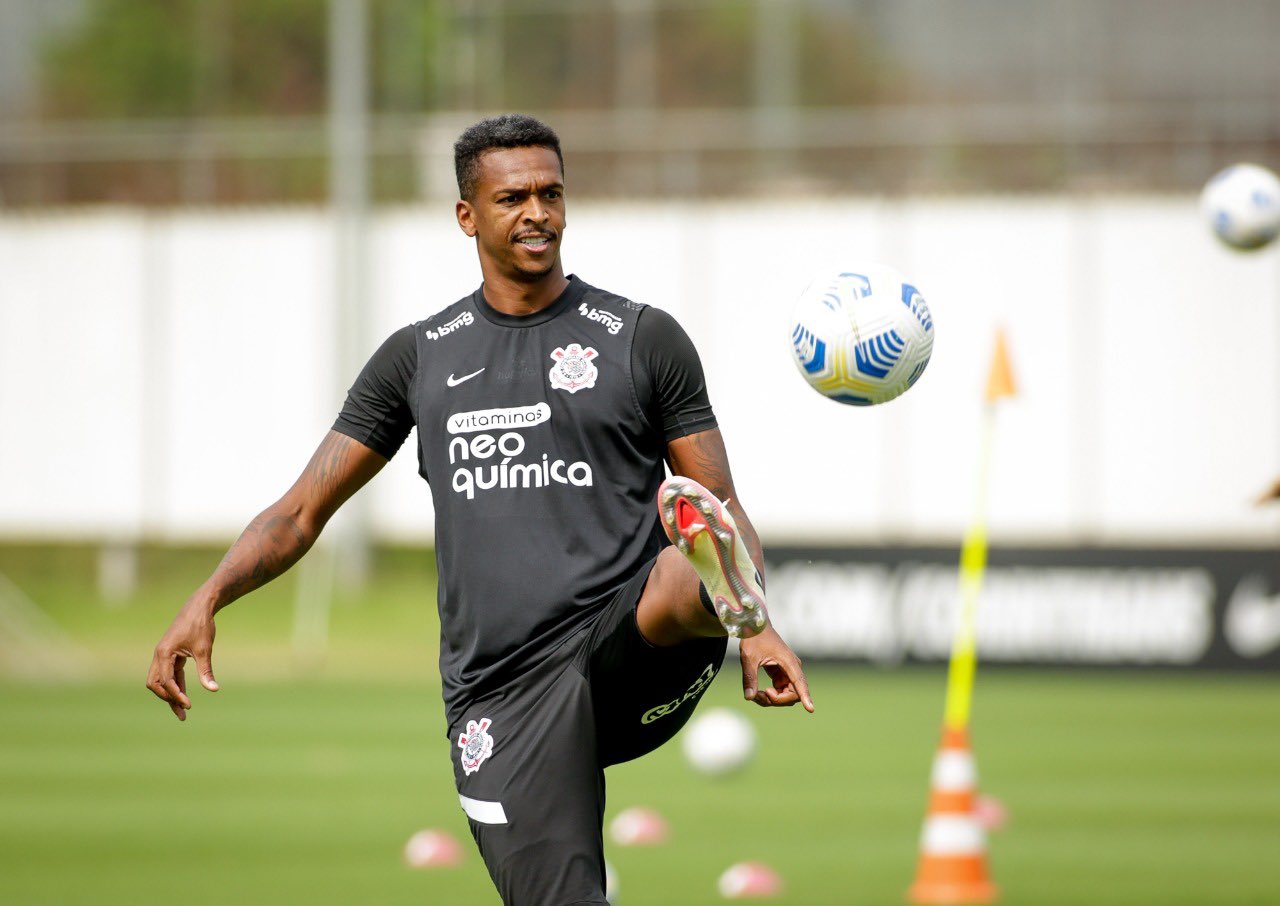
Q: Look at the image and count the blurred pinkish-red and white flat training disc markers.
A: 4